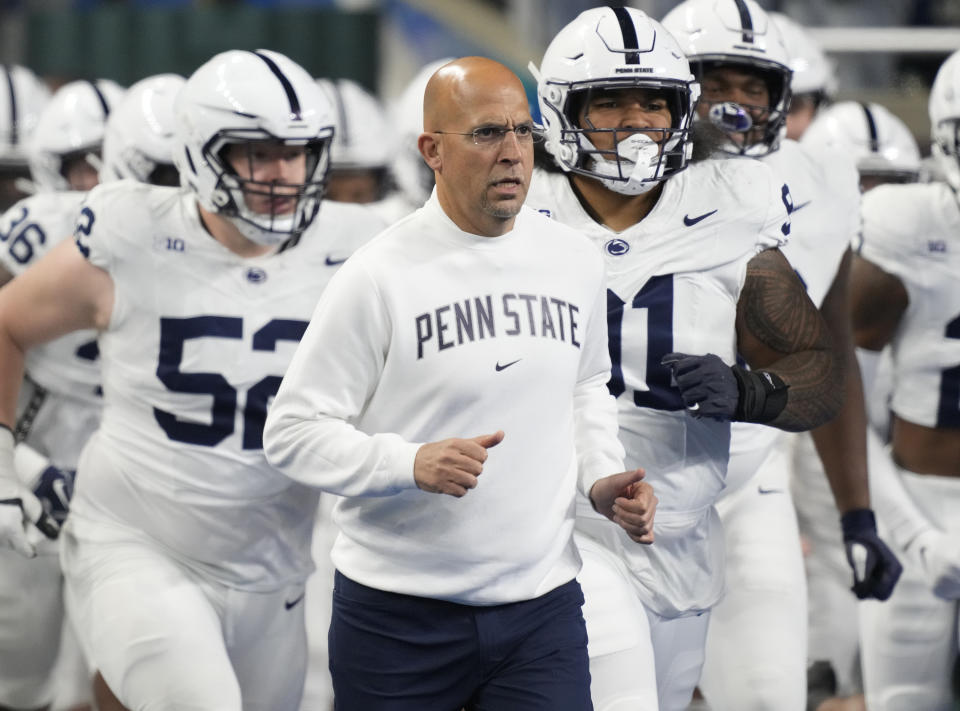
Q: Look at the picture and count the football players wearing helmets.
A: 11